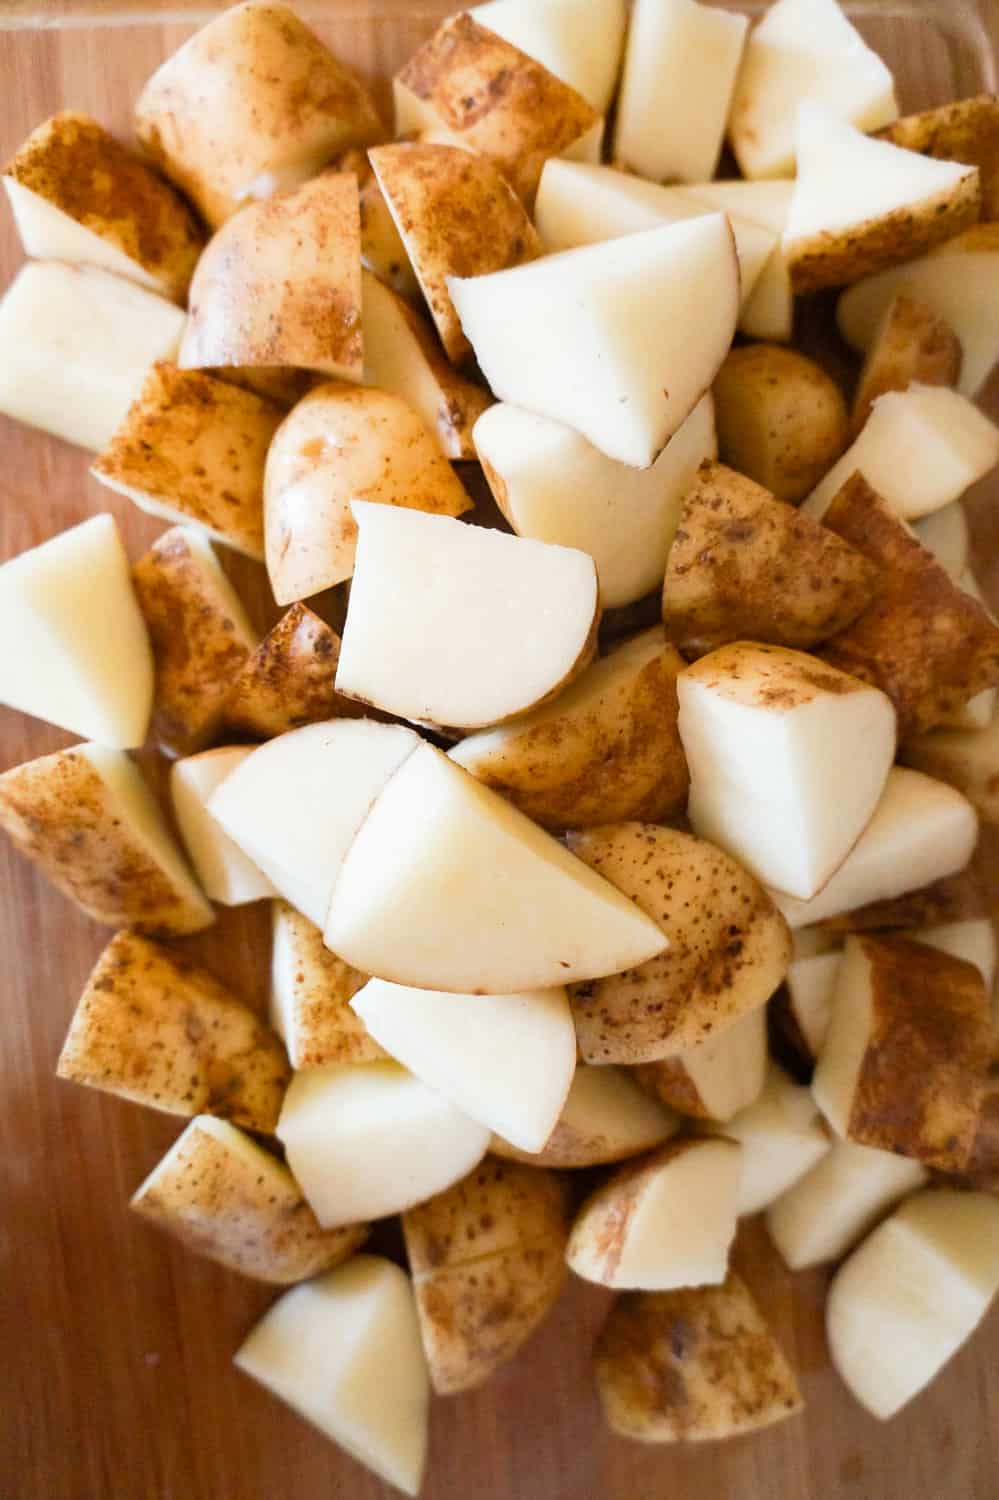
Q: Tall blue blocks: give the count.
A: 0